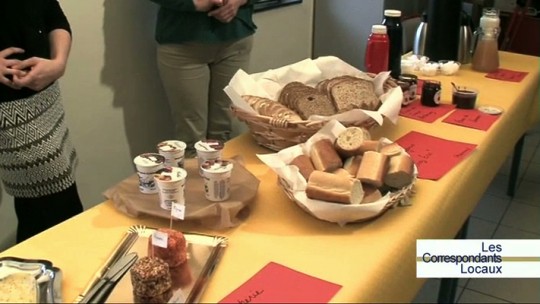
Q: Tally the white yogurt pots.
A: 5